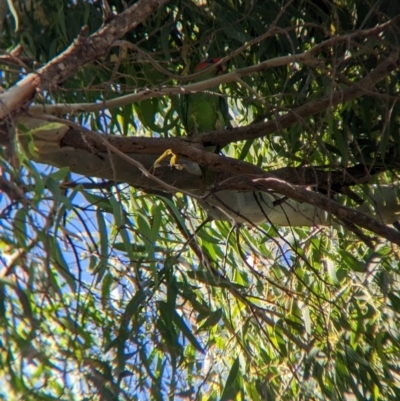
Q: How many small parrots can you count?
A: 1